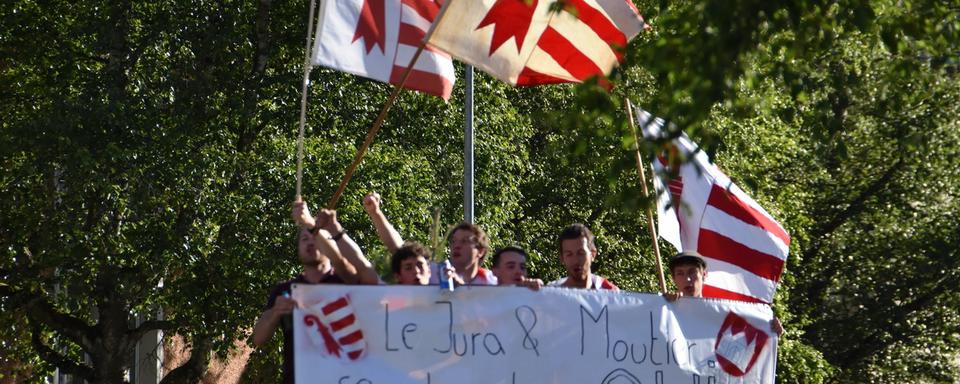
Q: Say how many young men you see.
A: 6